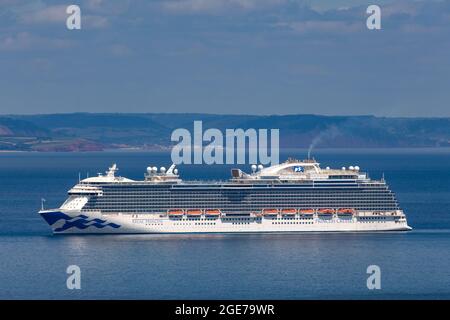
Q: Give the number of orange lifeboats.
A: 8